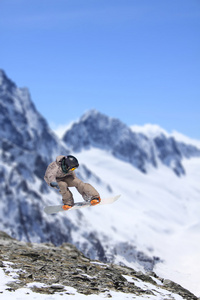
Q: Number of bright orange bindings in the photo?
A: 2